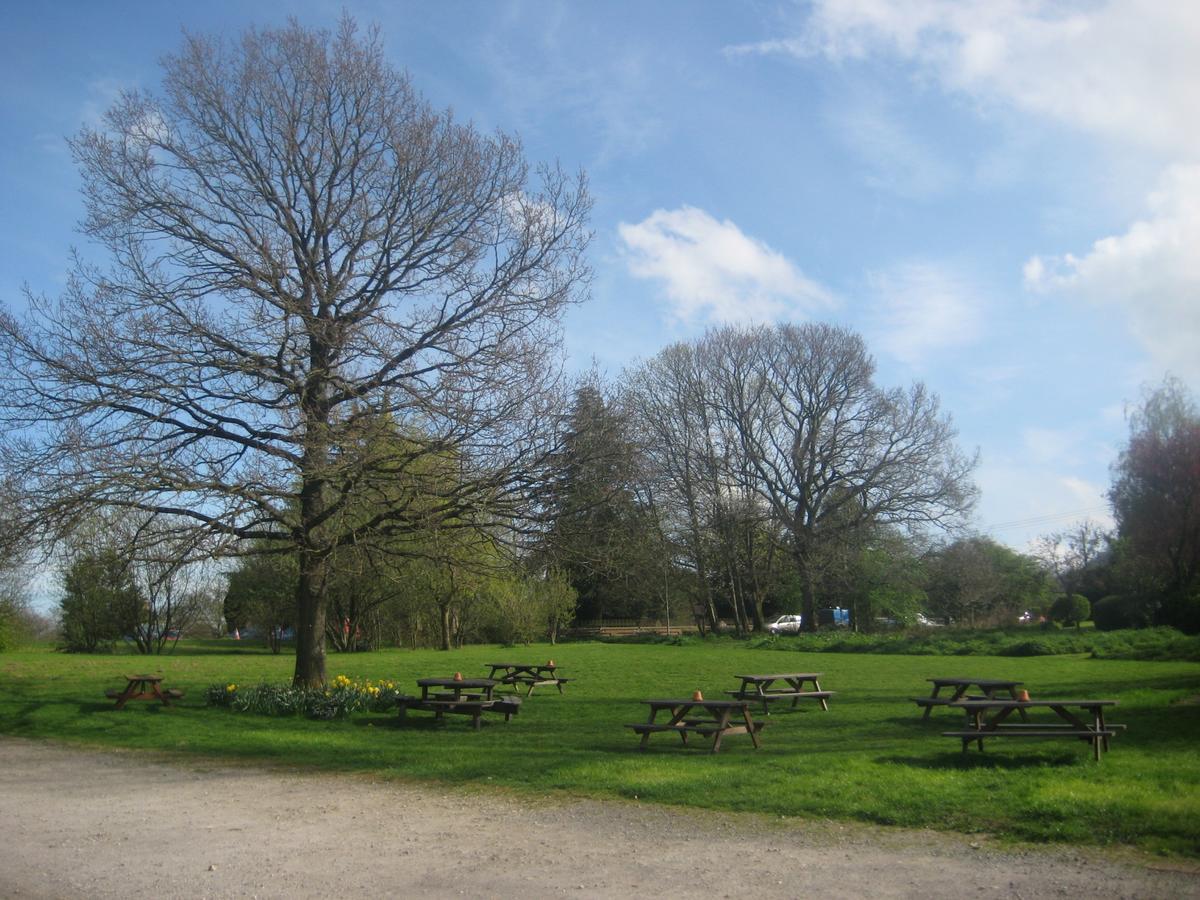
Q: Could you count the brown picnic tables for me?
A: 7